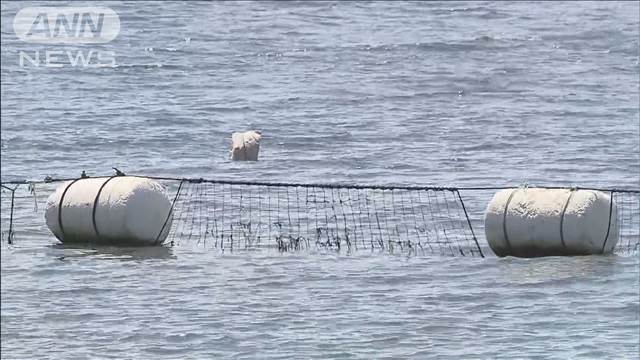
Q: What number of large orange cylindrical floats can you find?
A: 0